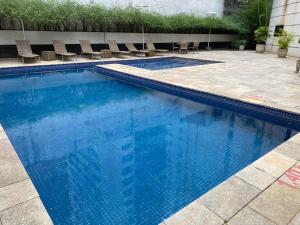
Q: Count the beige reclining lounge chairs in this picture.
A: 6